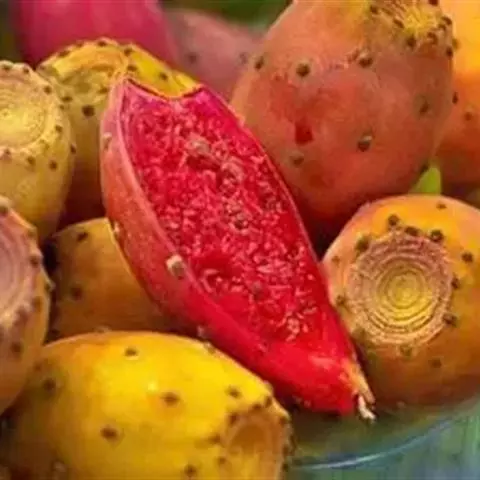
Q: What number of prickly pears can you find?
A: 11